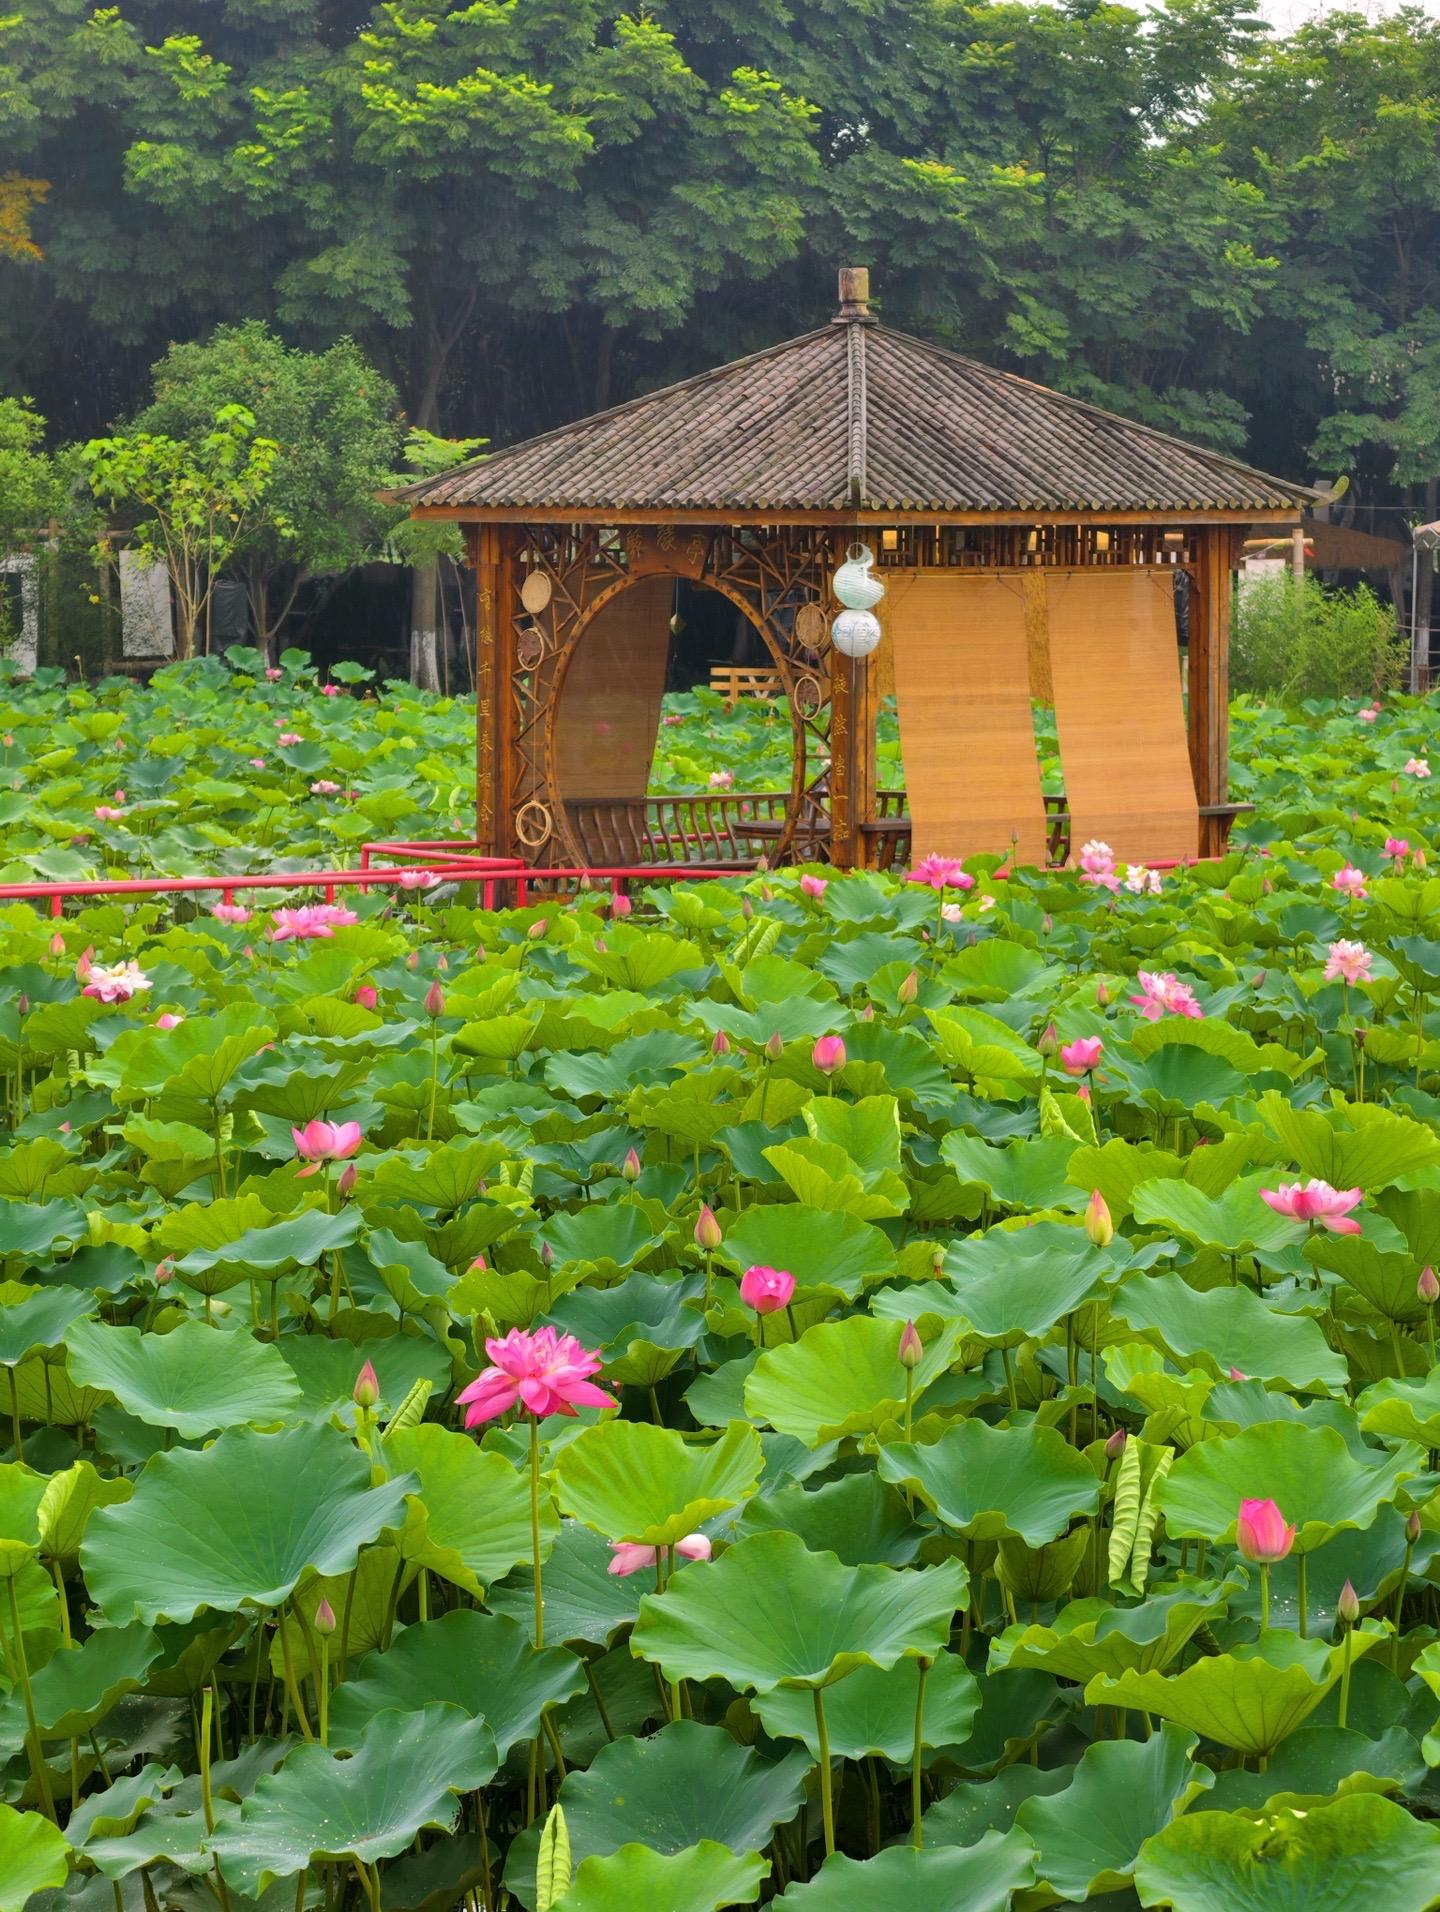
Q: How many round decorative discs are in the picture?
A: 5